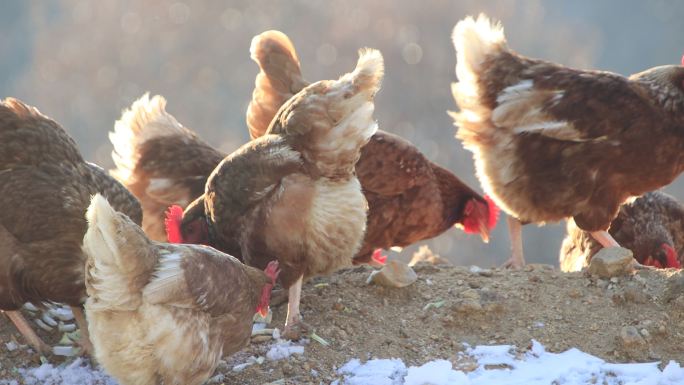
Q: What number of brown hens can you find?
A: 7